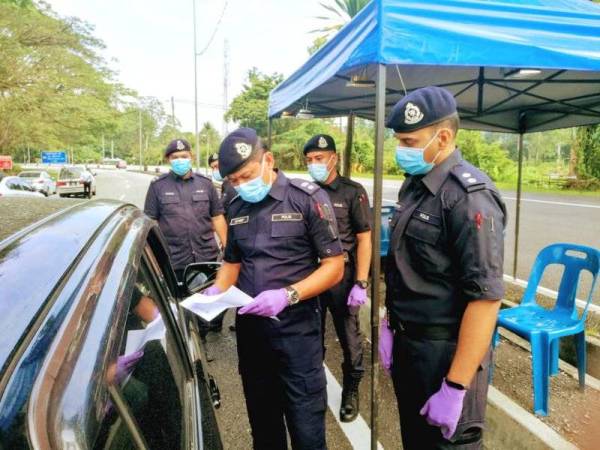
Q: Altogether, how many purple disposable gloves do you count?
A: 5